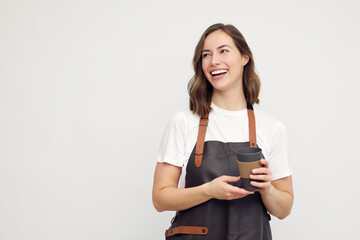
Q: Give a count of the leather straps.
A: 3